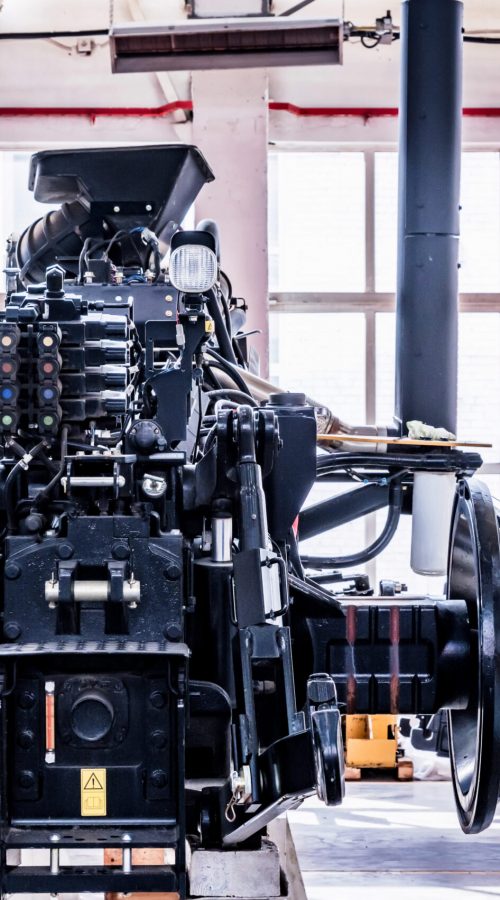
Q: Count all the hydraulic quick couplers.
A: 8